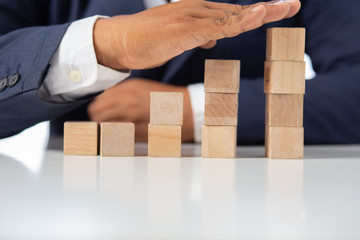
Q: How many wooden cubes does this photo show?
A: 11